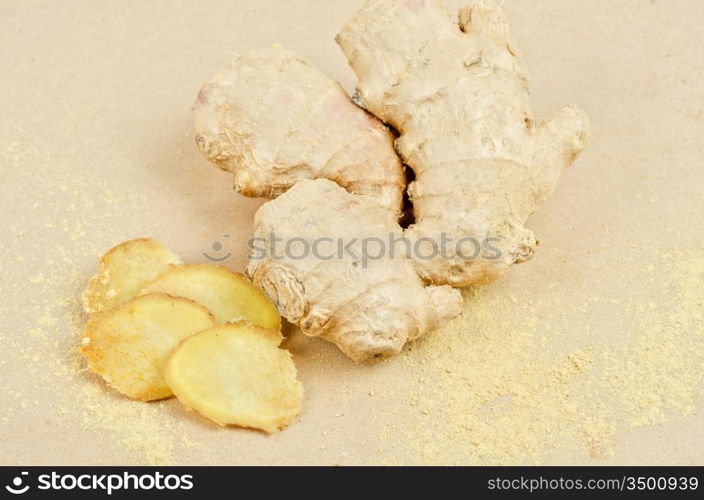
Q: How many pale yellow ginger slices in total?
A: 4